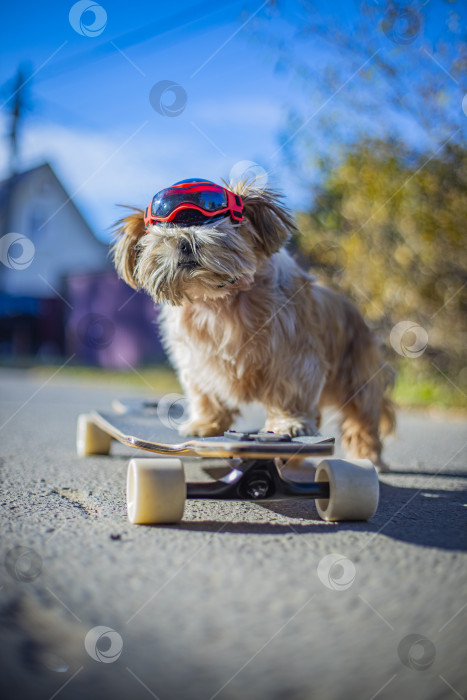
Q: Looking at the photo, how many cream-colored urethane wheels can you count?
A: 3